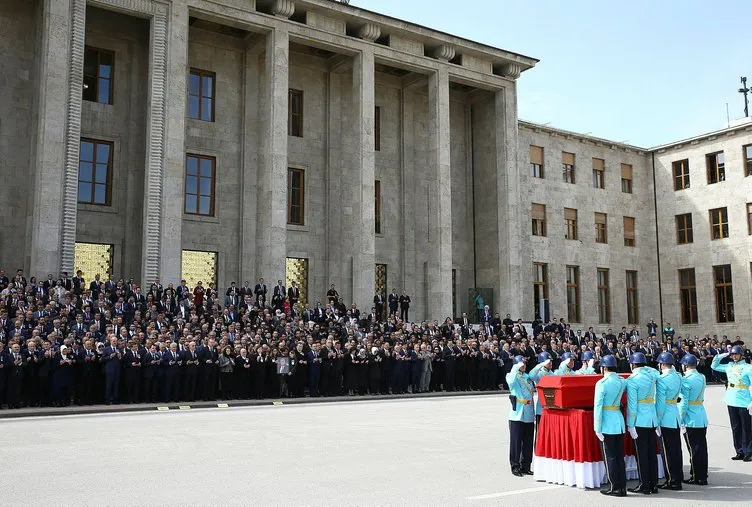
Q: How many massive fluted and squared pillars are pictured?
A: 6